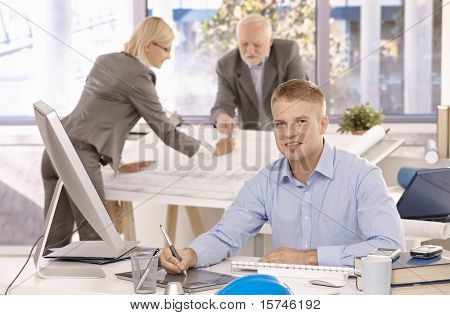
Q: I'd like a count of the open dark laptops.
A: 1